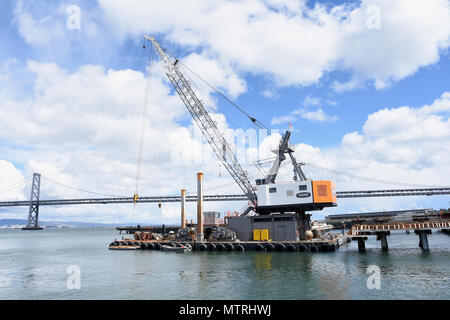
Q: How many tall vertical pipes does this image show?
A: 2